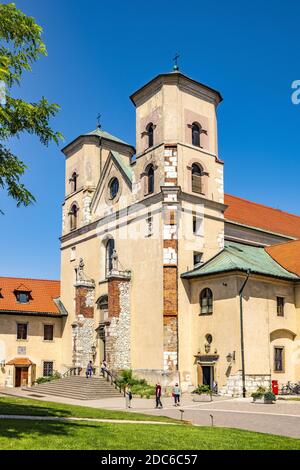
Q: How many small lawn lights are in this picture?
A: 2